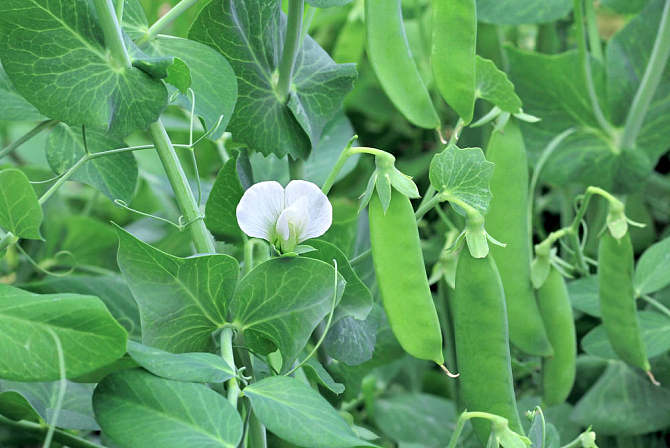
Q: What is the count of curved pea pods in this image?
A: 7